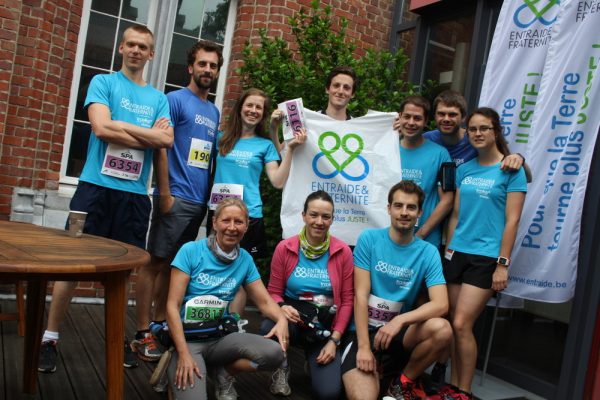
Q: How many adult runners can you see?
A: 10